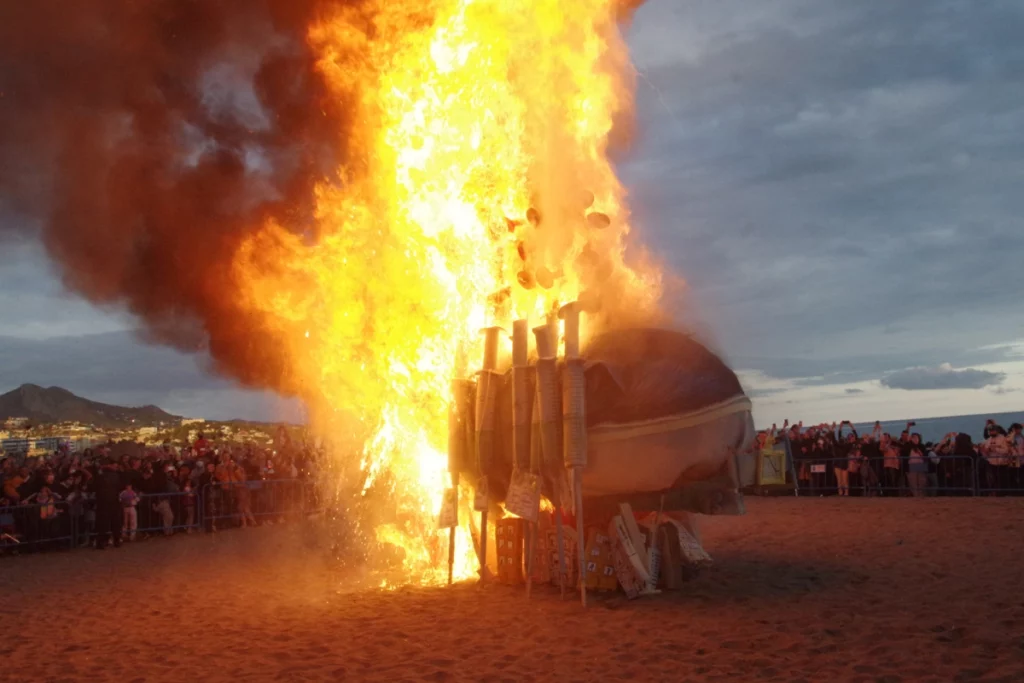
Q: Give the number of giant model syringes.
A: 5